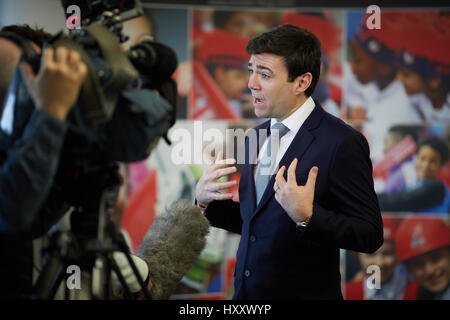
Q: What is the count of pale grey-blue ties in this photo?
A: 1